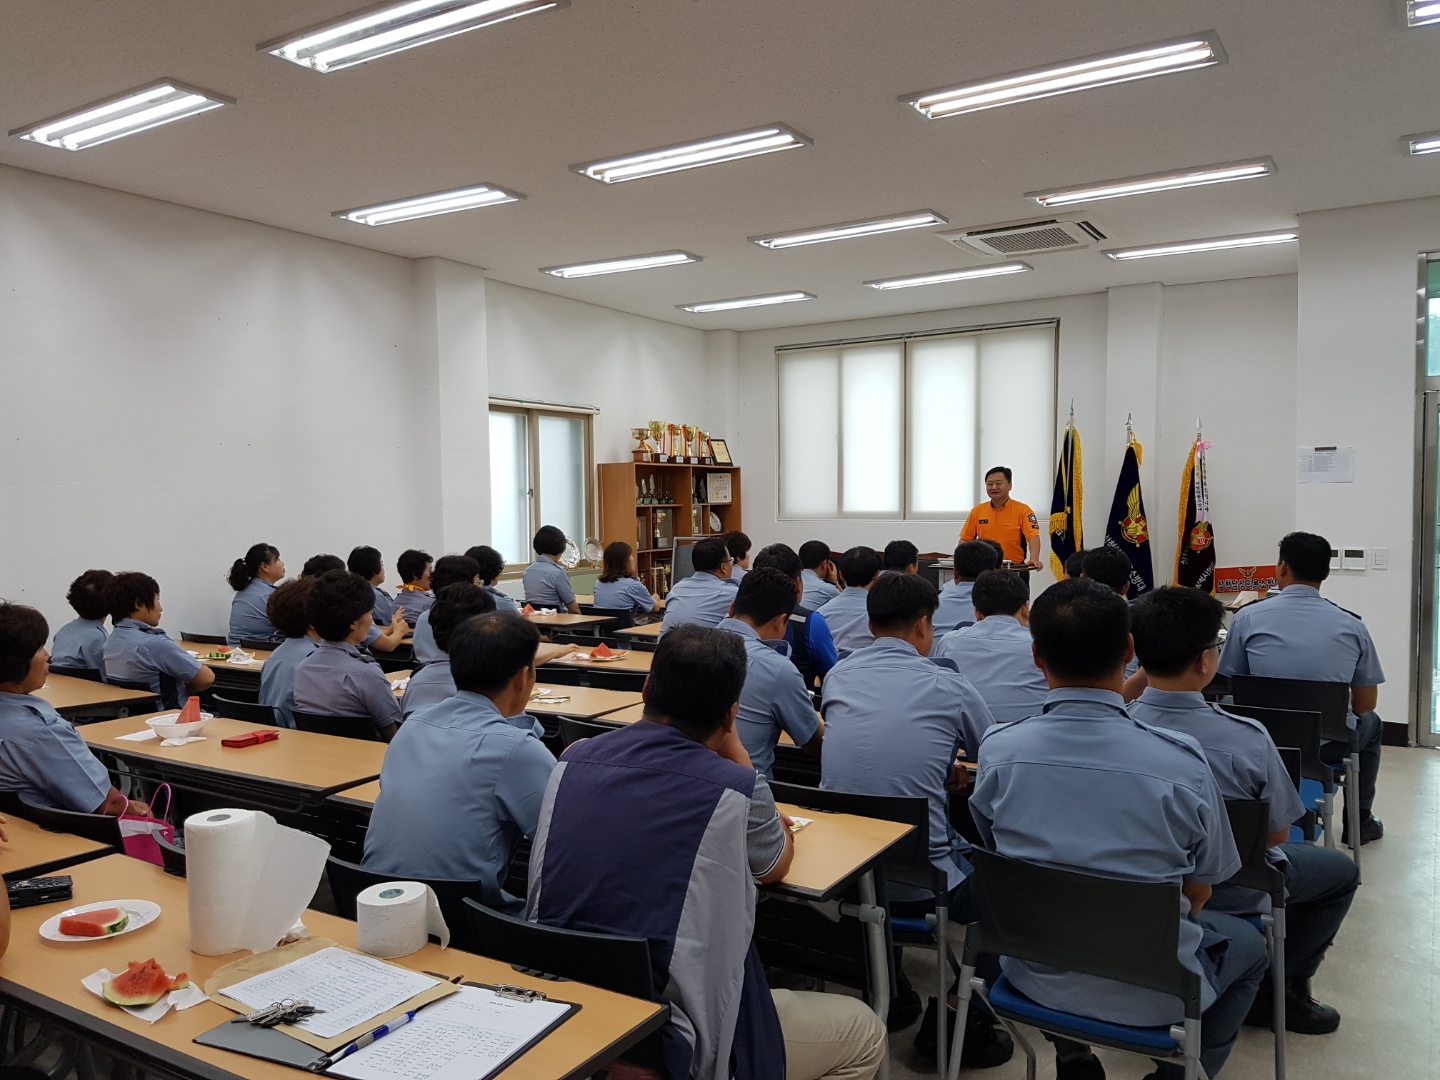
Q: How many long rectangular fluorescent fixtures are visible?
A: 13